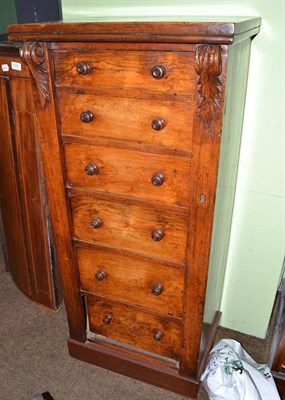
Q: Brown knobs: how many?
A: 12